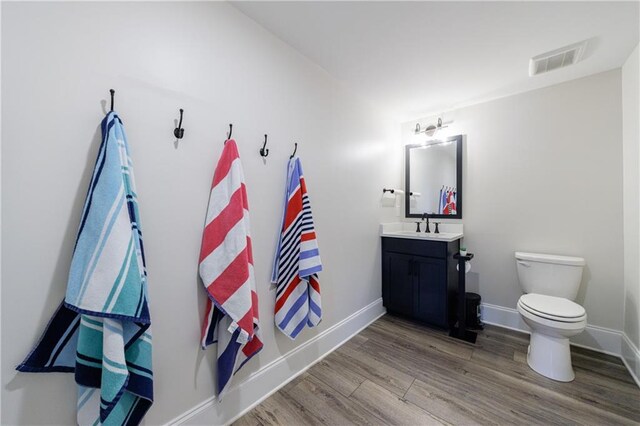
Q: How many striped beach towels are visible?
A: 3